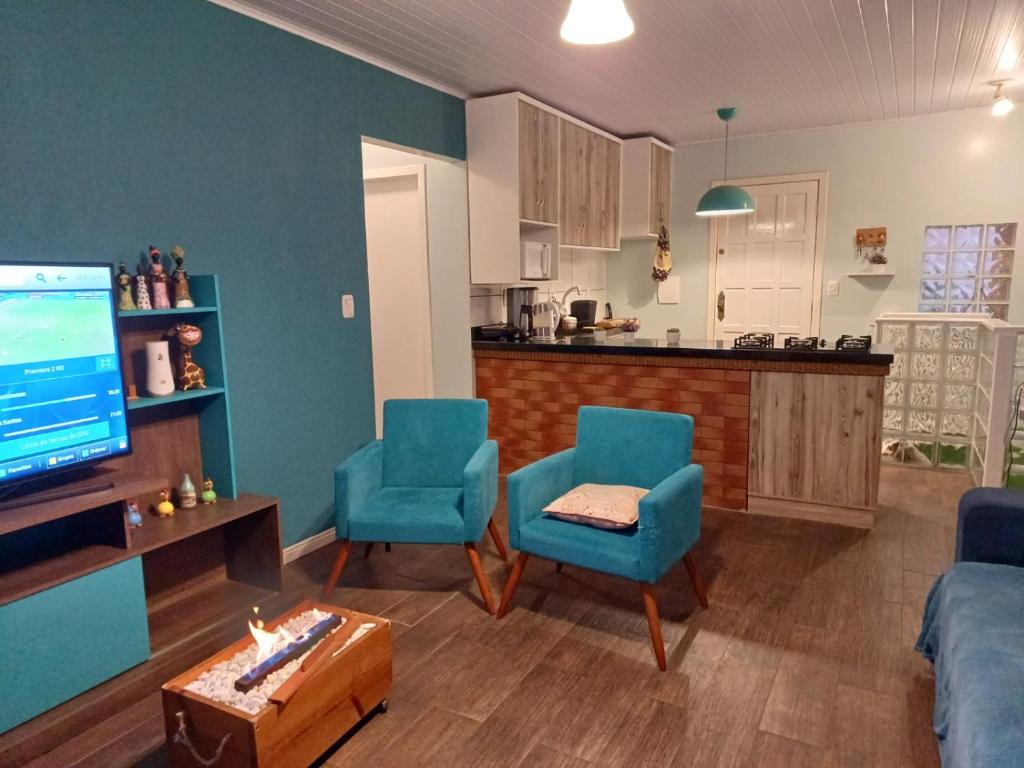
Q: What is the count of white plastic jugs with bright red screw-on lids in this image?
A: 0